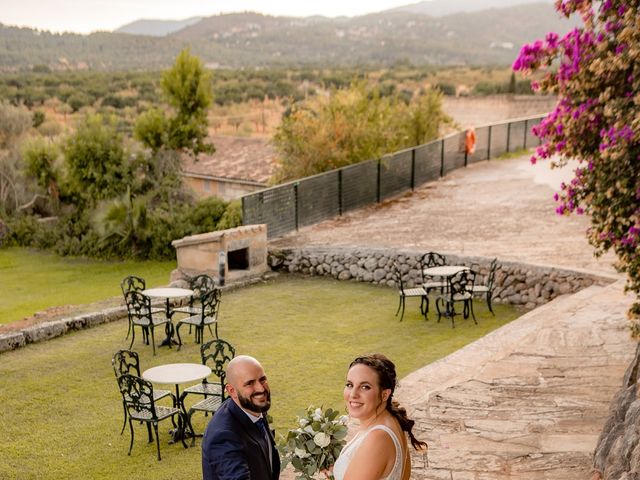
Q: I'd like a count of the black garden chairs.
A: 12